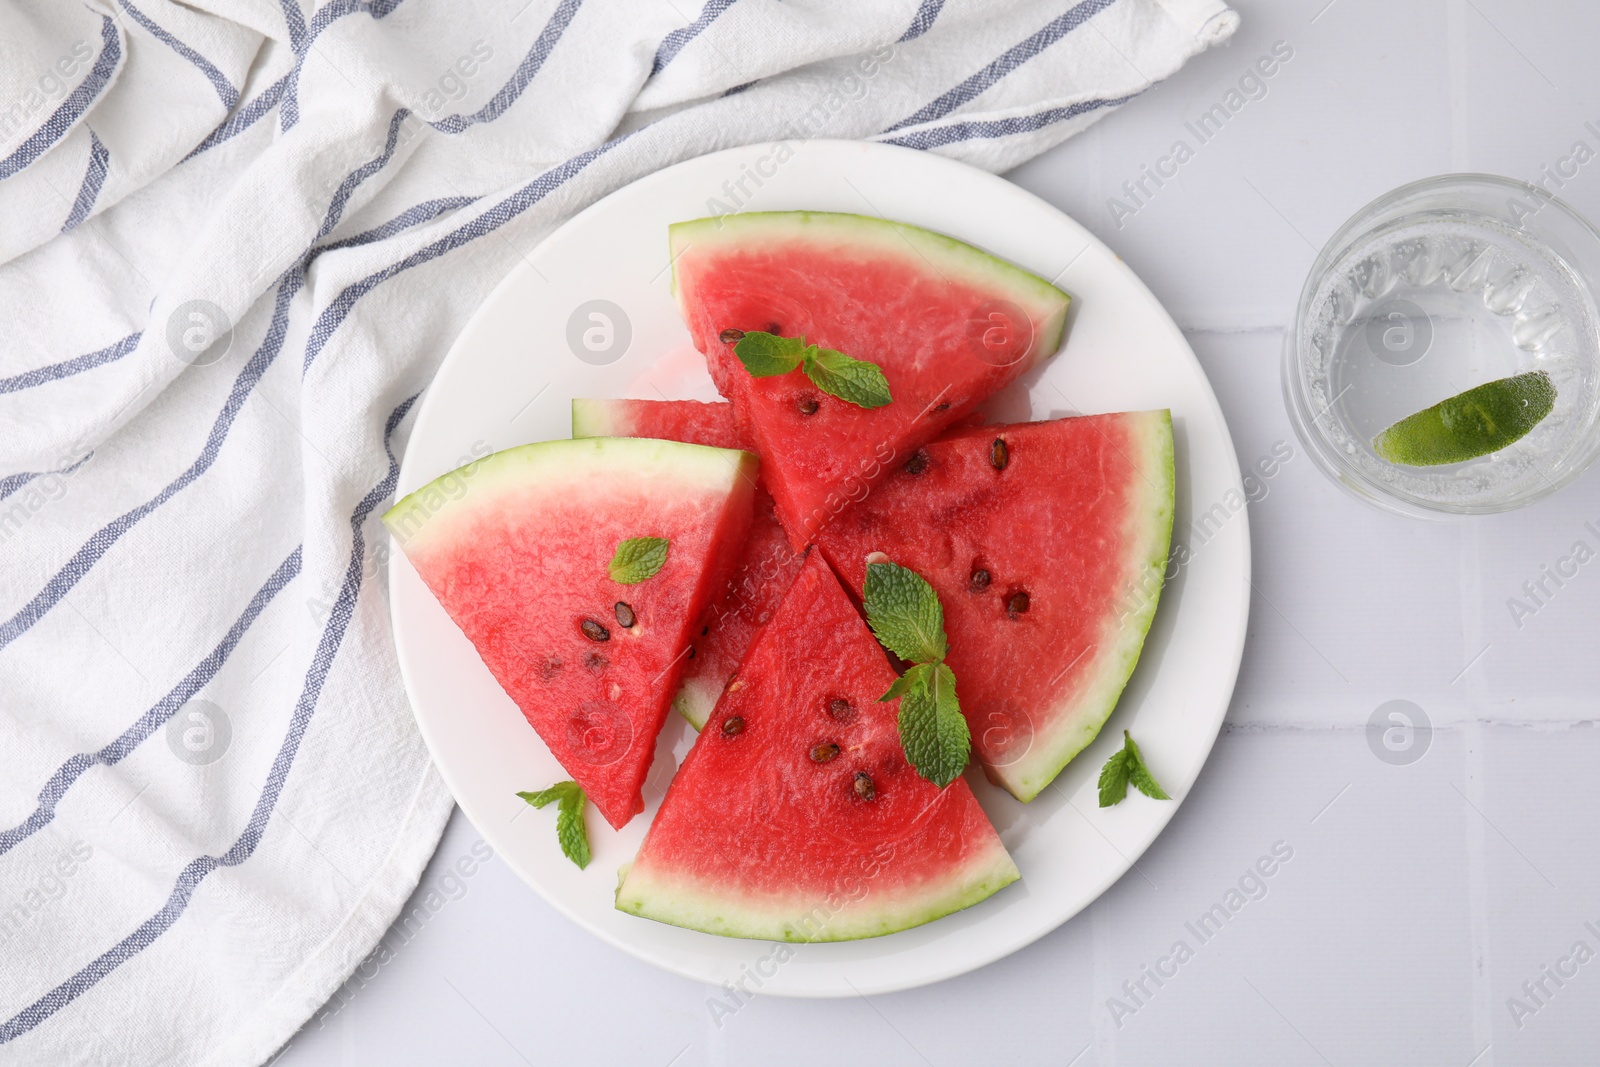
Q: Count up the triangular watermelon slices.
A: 5